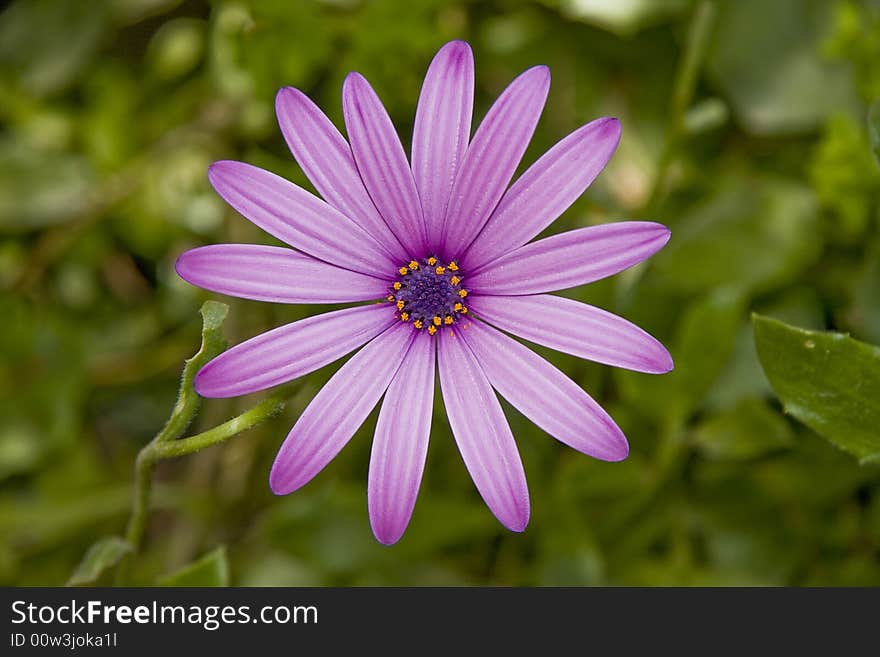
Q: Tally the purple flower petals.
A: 14